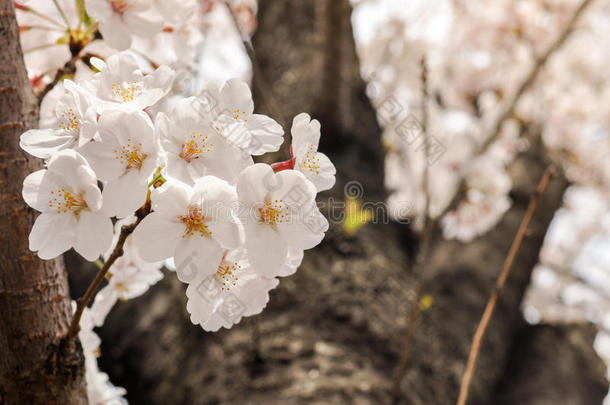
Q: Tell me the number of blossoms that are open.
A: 10